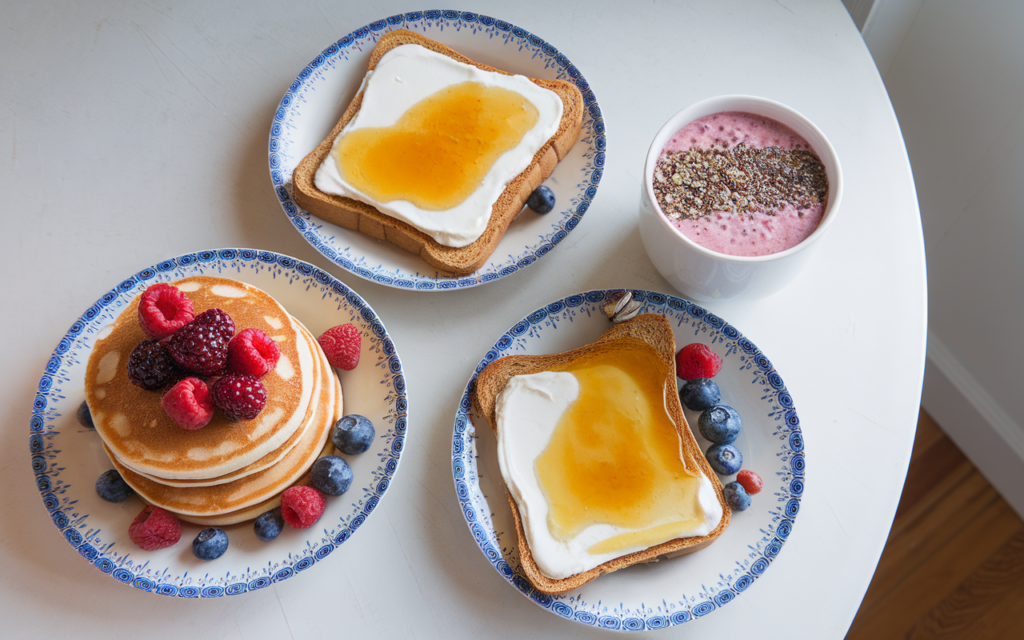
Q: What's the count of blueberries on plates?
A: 11